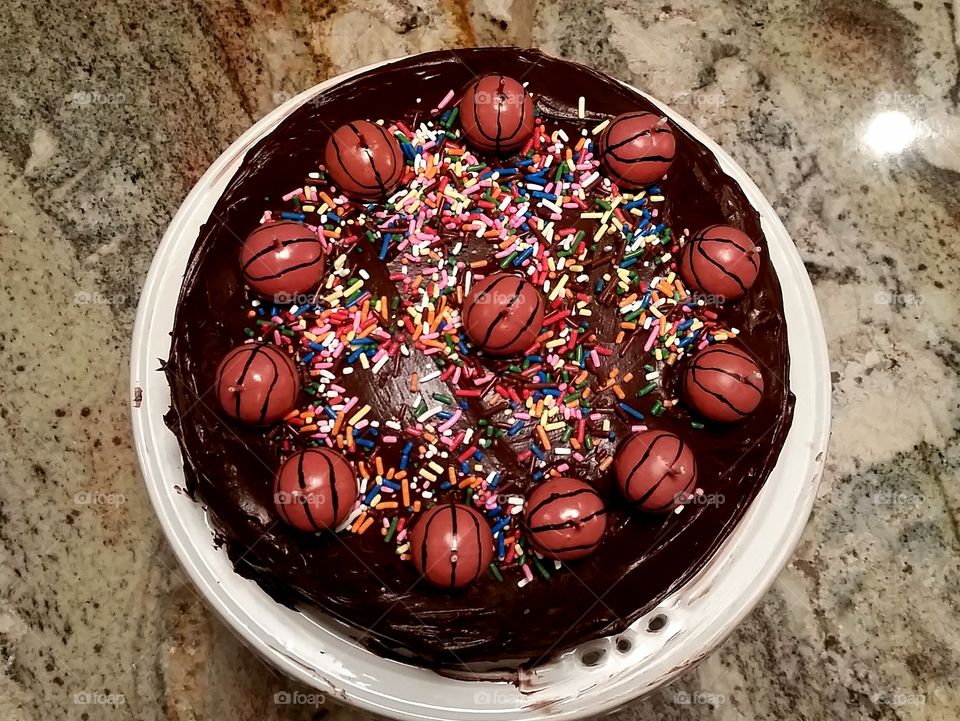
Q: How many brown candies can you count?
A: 12